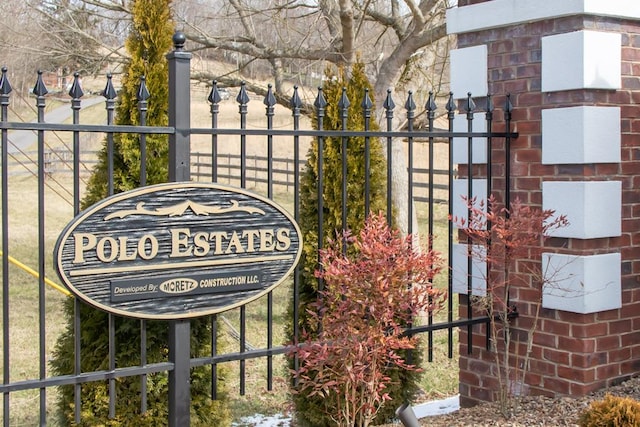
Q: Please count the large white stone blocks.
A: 8